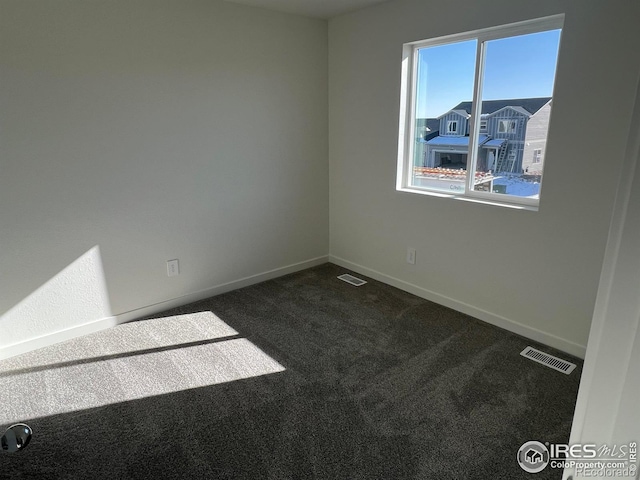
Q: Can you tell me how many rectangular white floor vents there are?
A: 2